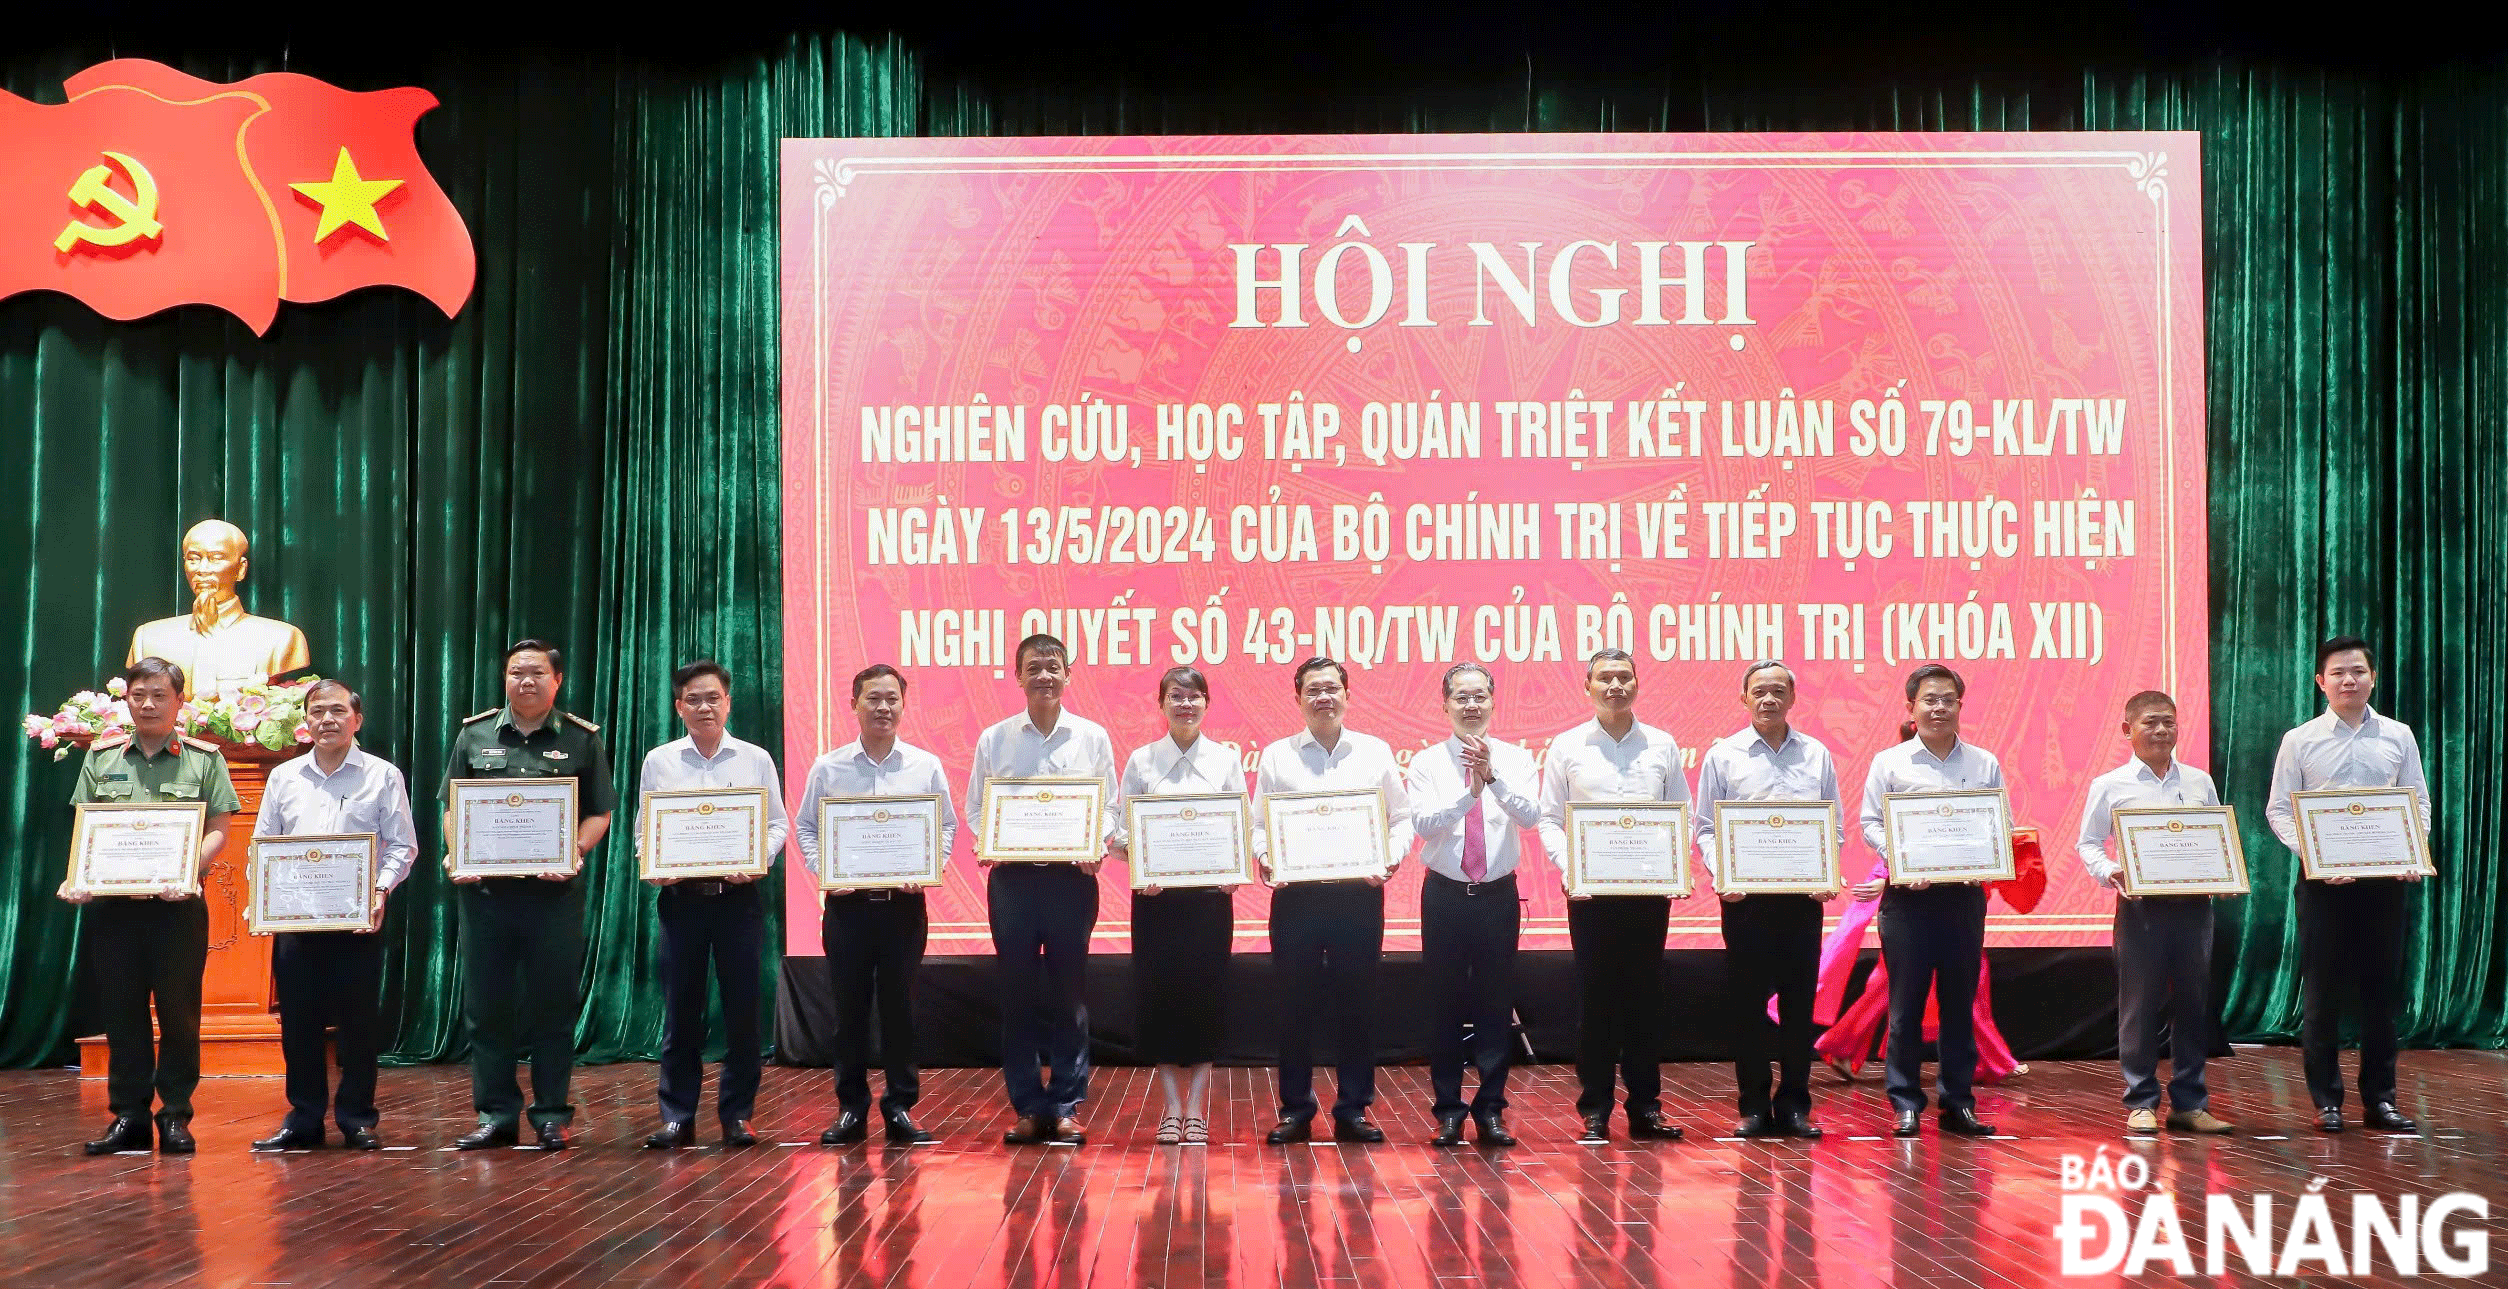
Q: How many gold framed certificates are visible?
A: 13